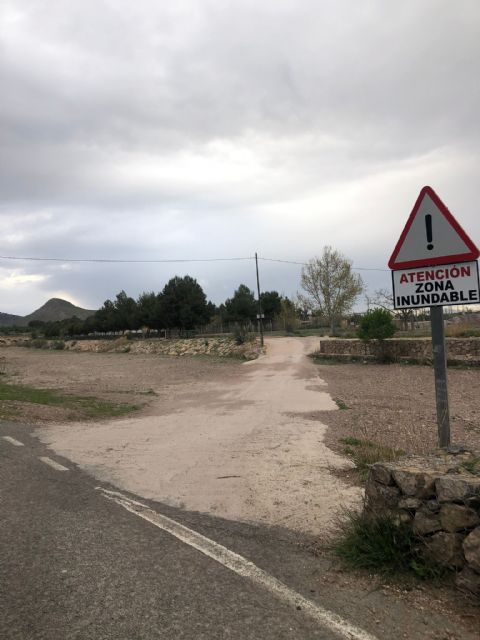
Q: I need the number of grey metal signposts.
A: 1